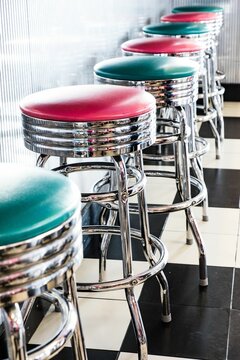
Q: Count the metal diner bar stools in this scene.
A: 7